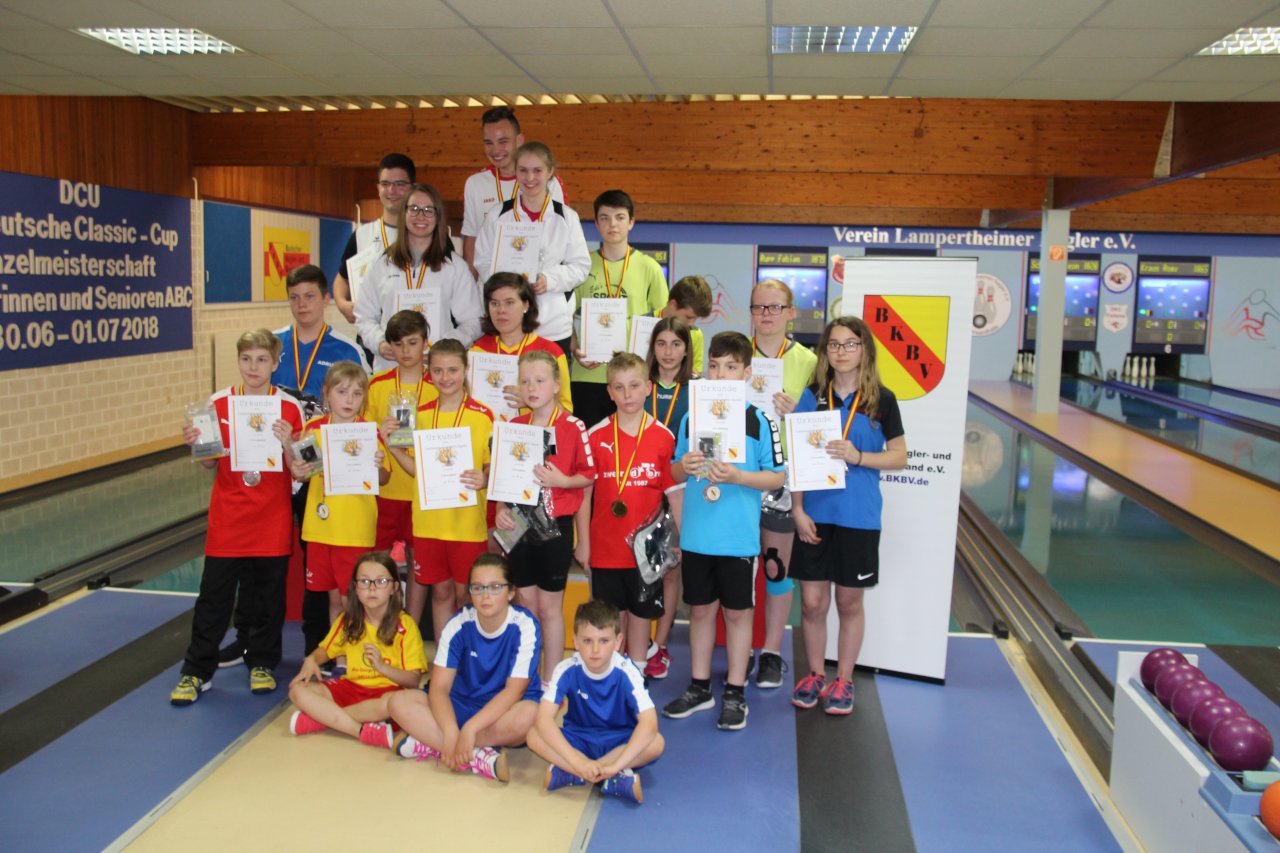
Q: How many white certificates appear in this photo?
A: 13